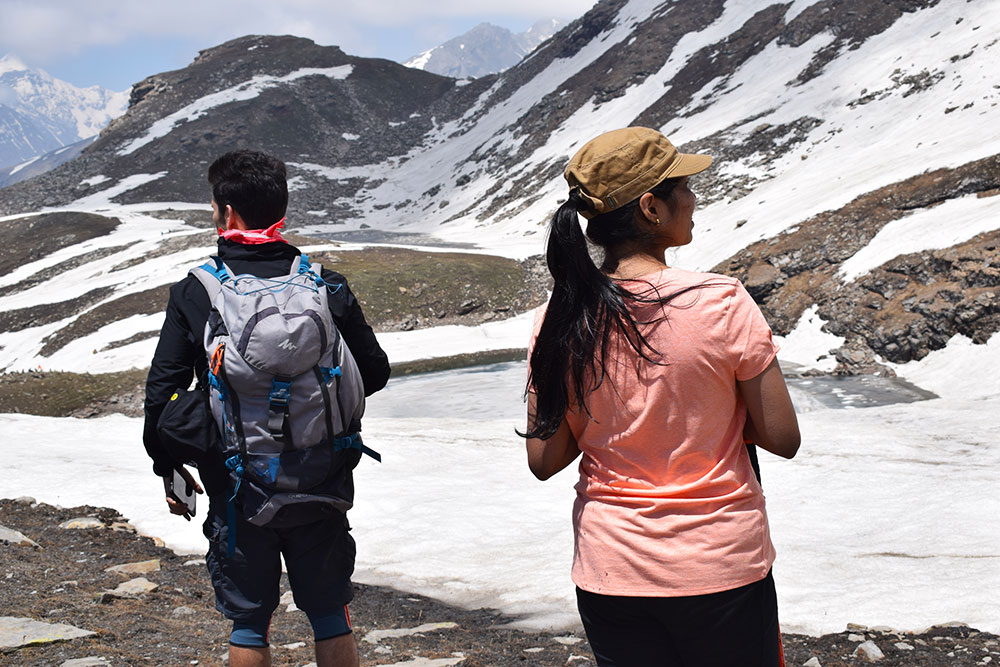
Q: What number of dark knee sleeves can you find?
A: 2